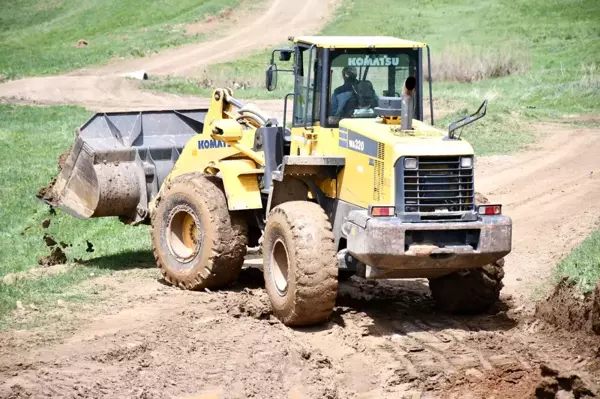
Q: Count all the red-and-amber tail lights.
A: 2